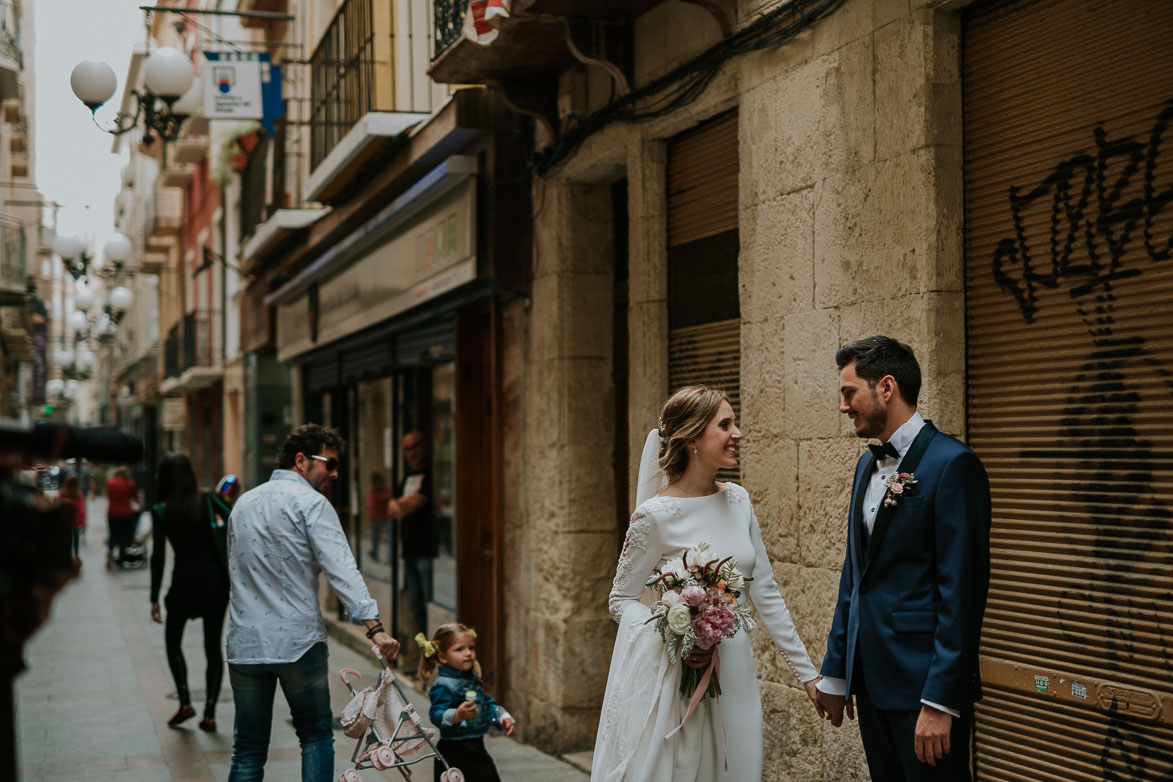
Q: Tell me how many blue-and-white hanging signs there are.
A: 1